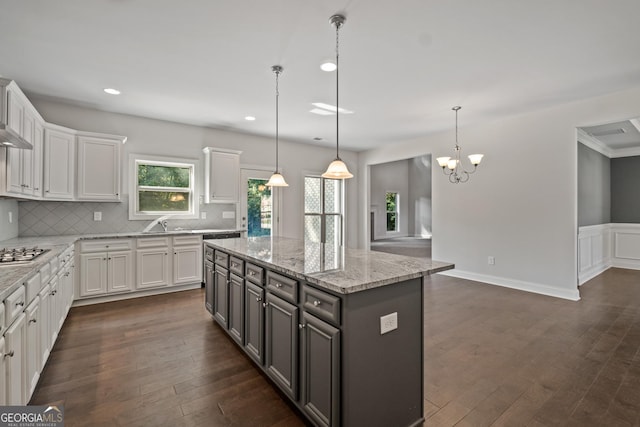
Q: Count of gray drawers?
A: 6